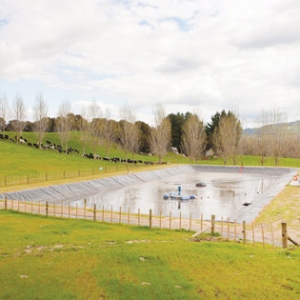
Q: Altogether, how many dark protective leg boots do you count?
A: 0